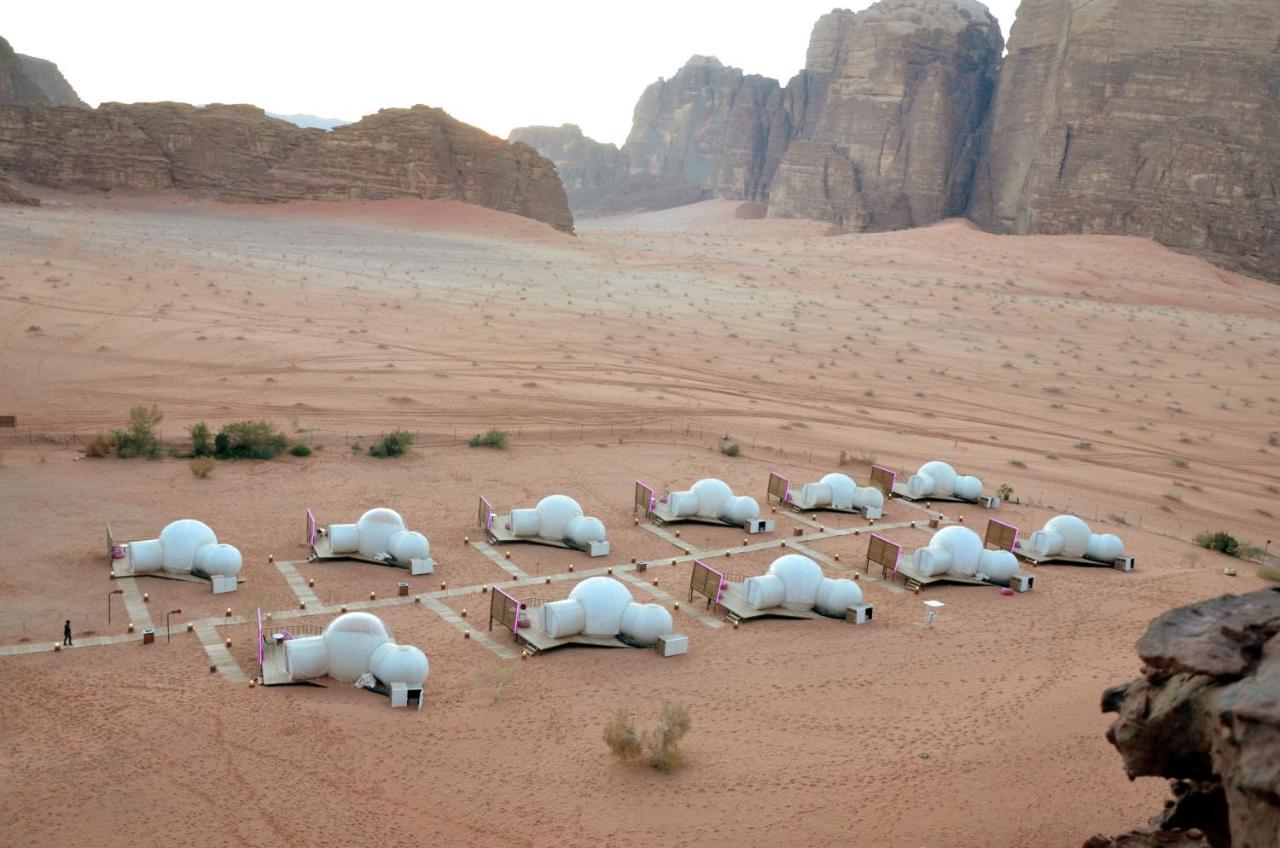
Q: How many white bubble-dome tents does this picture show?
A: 11